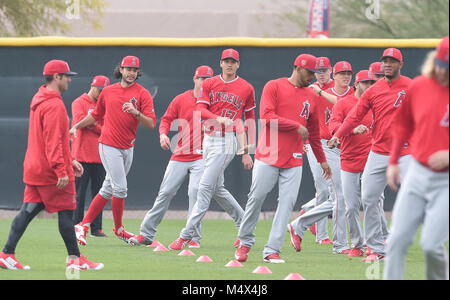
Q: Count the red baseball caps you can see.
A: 12